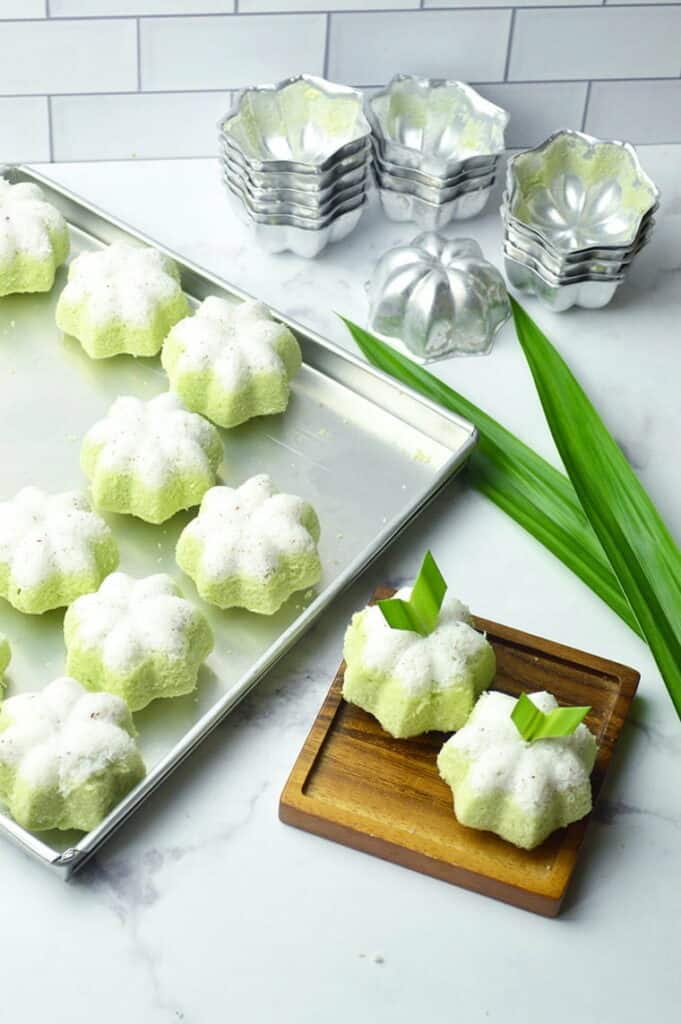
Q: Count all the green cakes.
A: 11